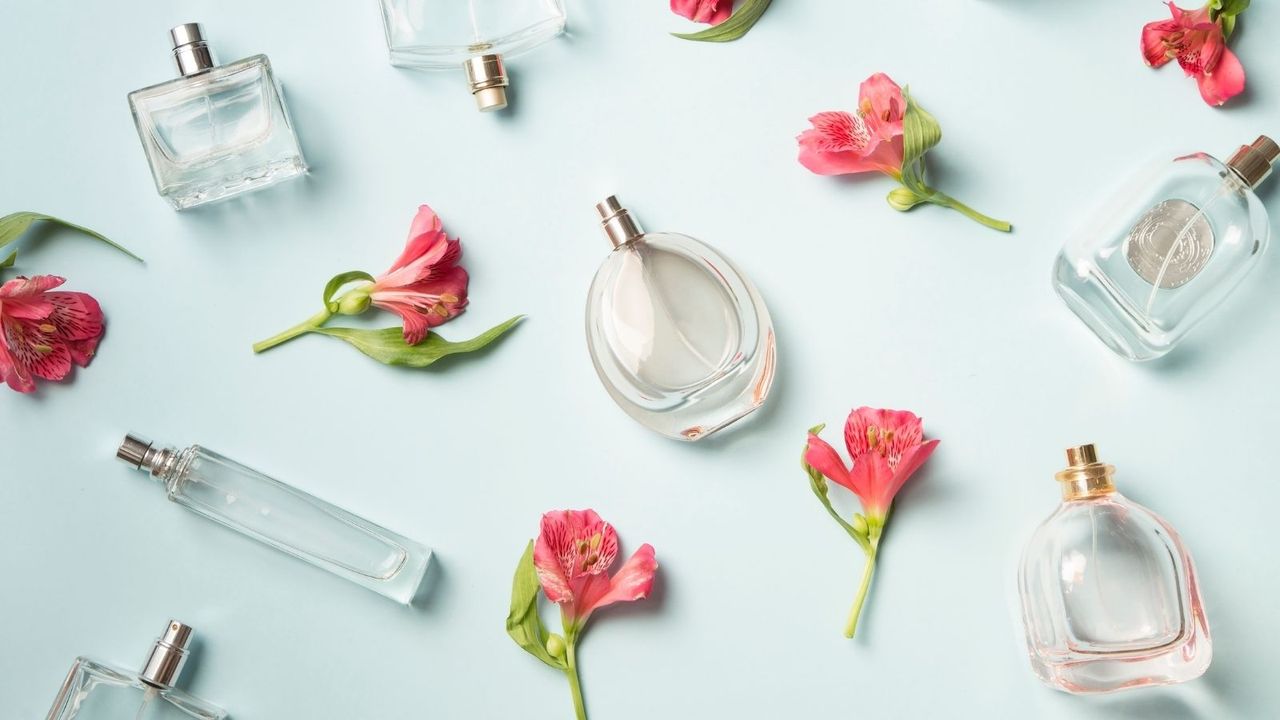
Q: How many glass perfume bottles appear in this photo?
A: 7